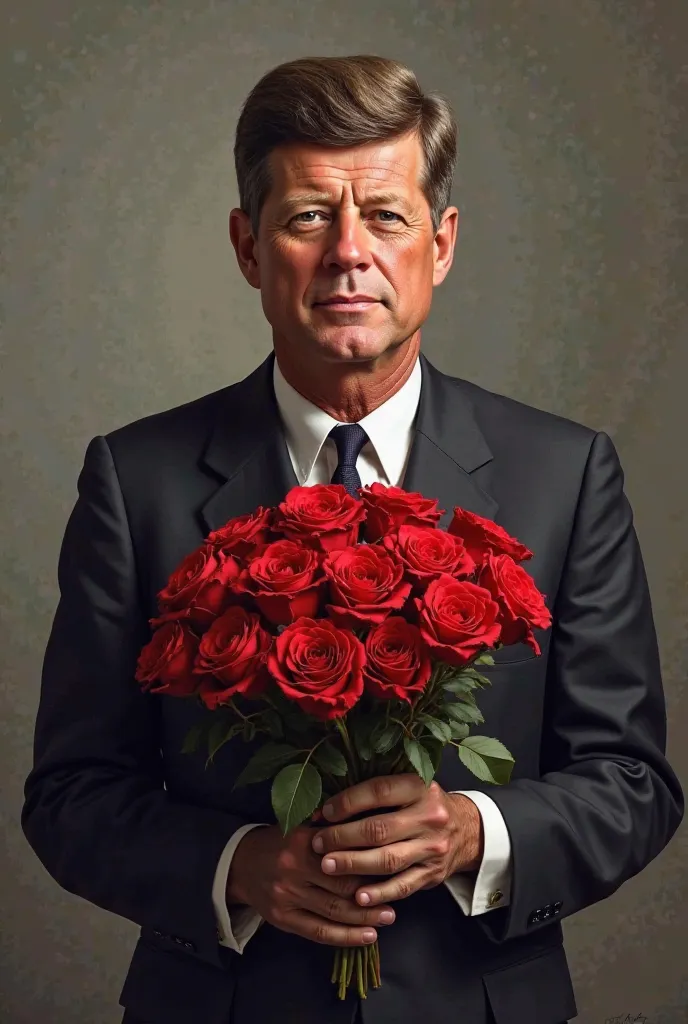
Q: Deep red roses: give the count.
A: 14